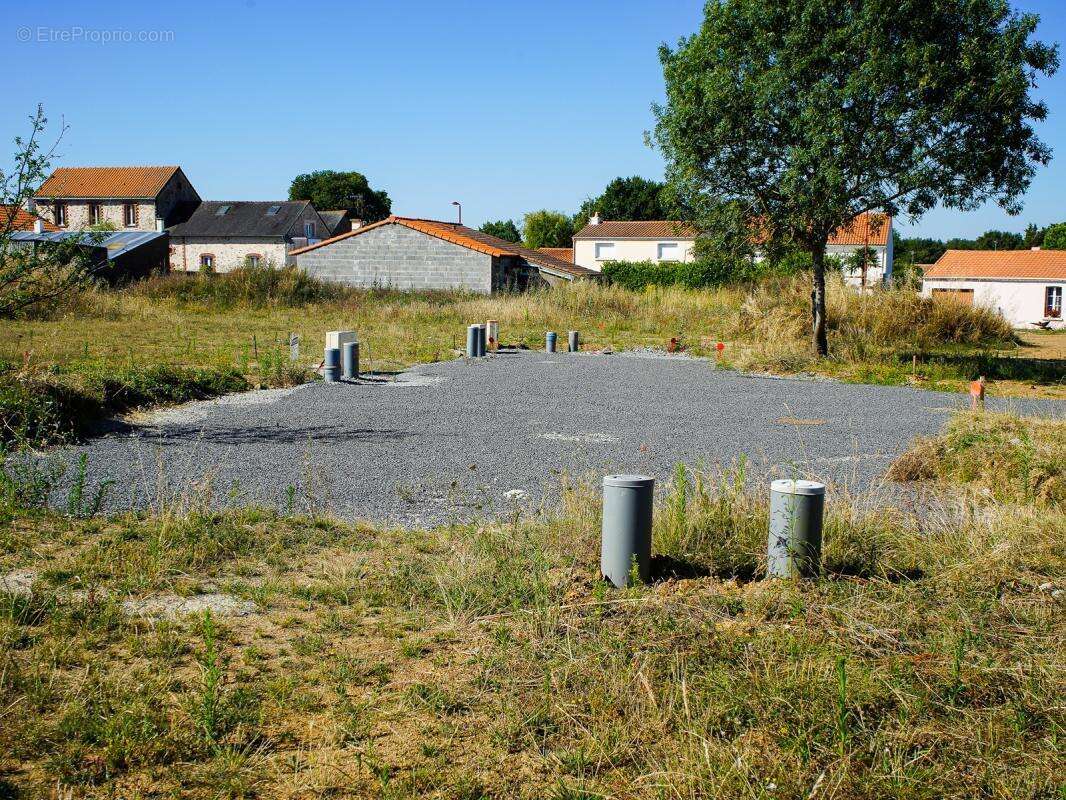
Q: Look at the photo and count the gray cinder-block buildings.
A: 1